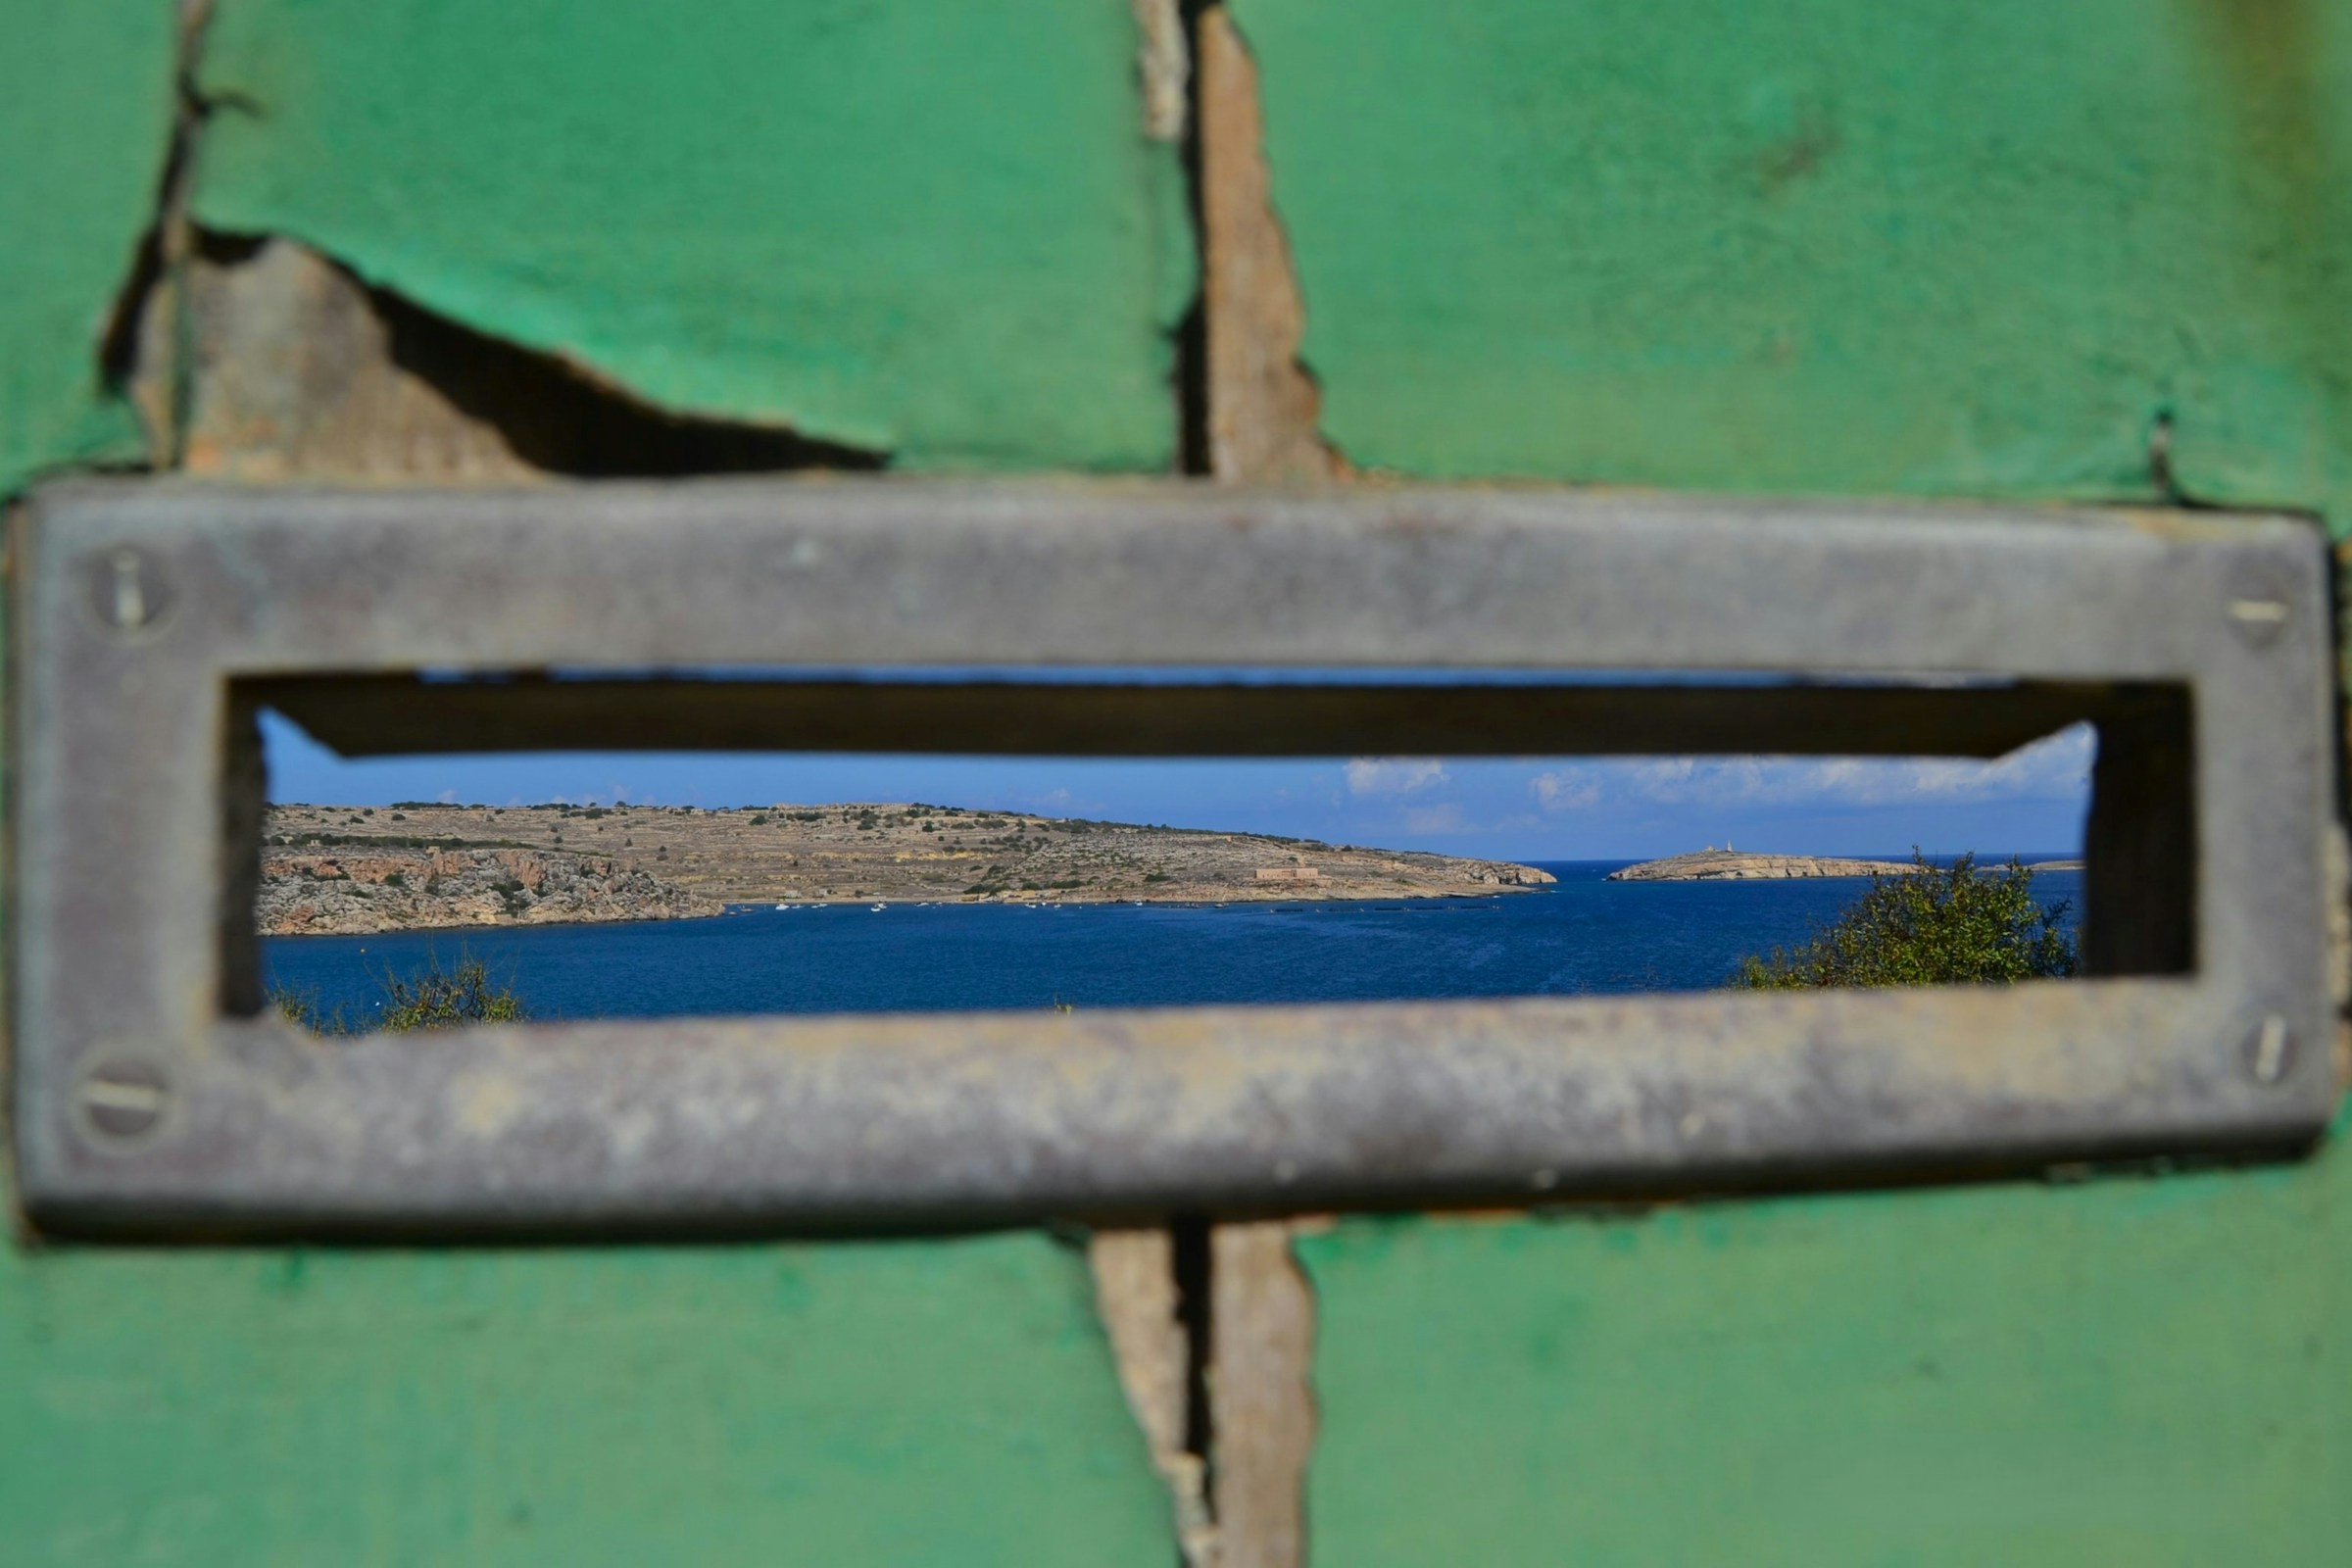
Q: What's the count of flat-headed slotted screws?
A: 4